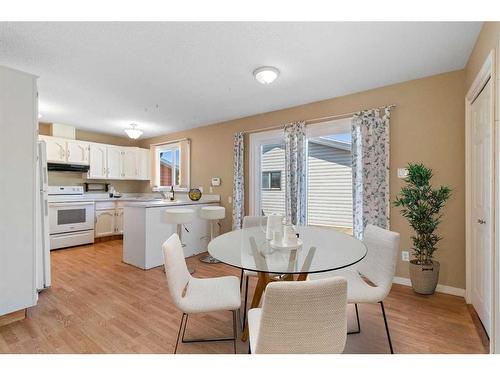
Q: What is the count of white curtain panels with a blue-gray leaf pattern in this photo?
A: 3